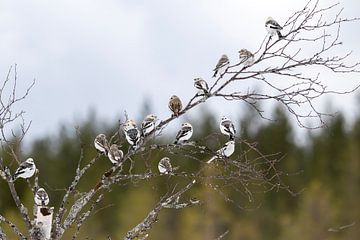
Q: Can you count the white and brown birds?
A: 15